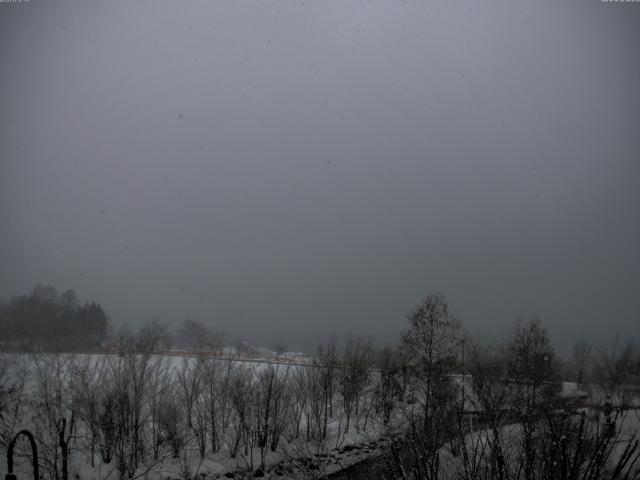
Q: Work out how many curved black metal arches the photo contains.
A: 1